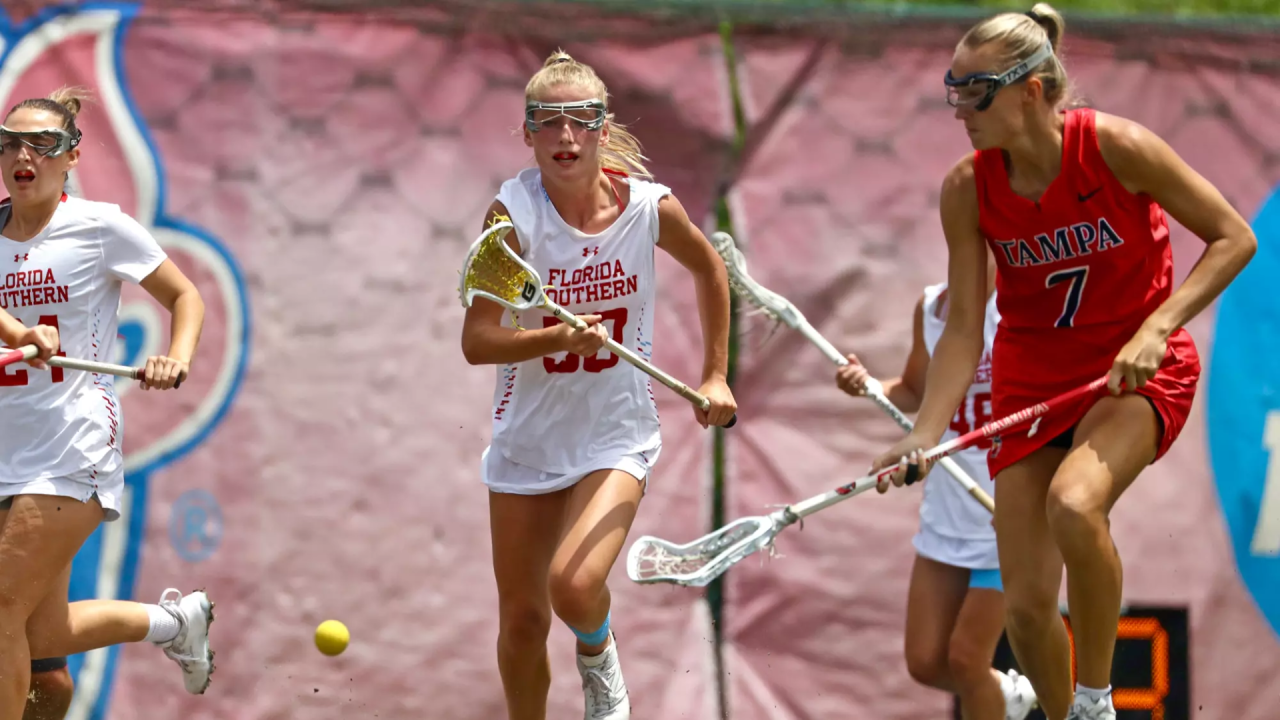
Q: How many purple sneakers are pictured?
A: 0